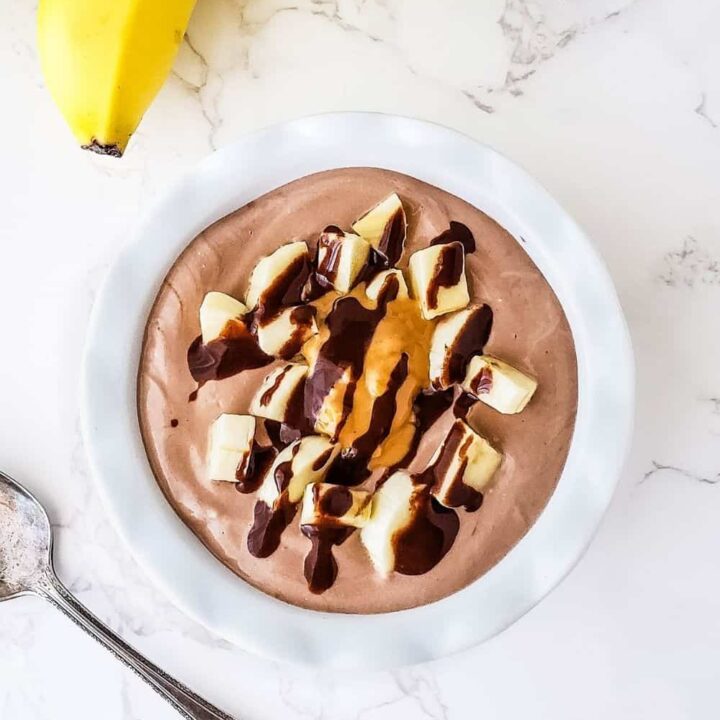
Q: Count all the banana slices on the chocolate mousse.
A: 15